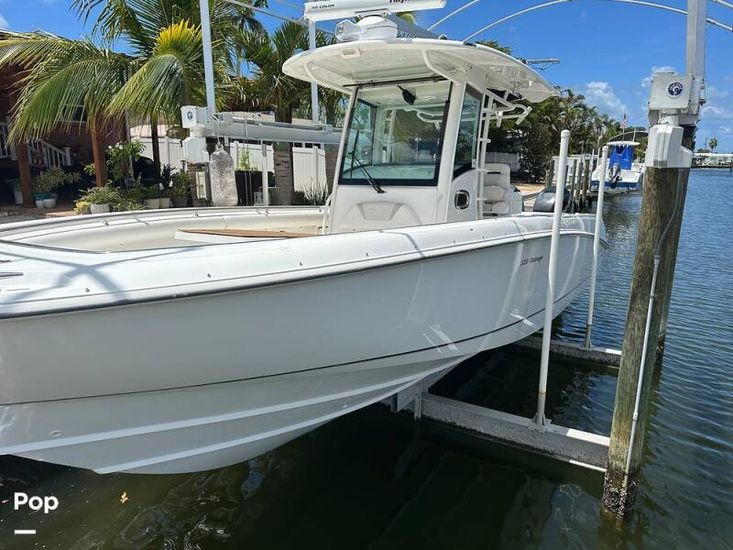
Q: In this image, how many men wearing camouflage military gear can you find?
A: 0